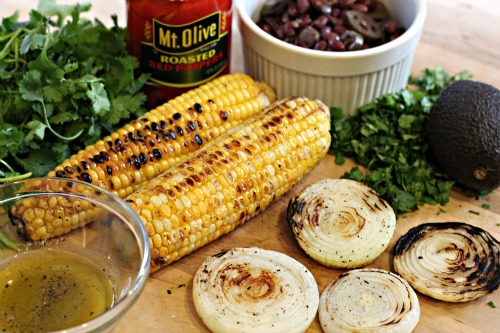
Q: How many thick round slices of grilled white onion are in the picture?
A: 4